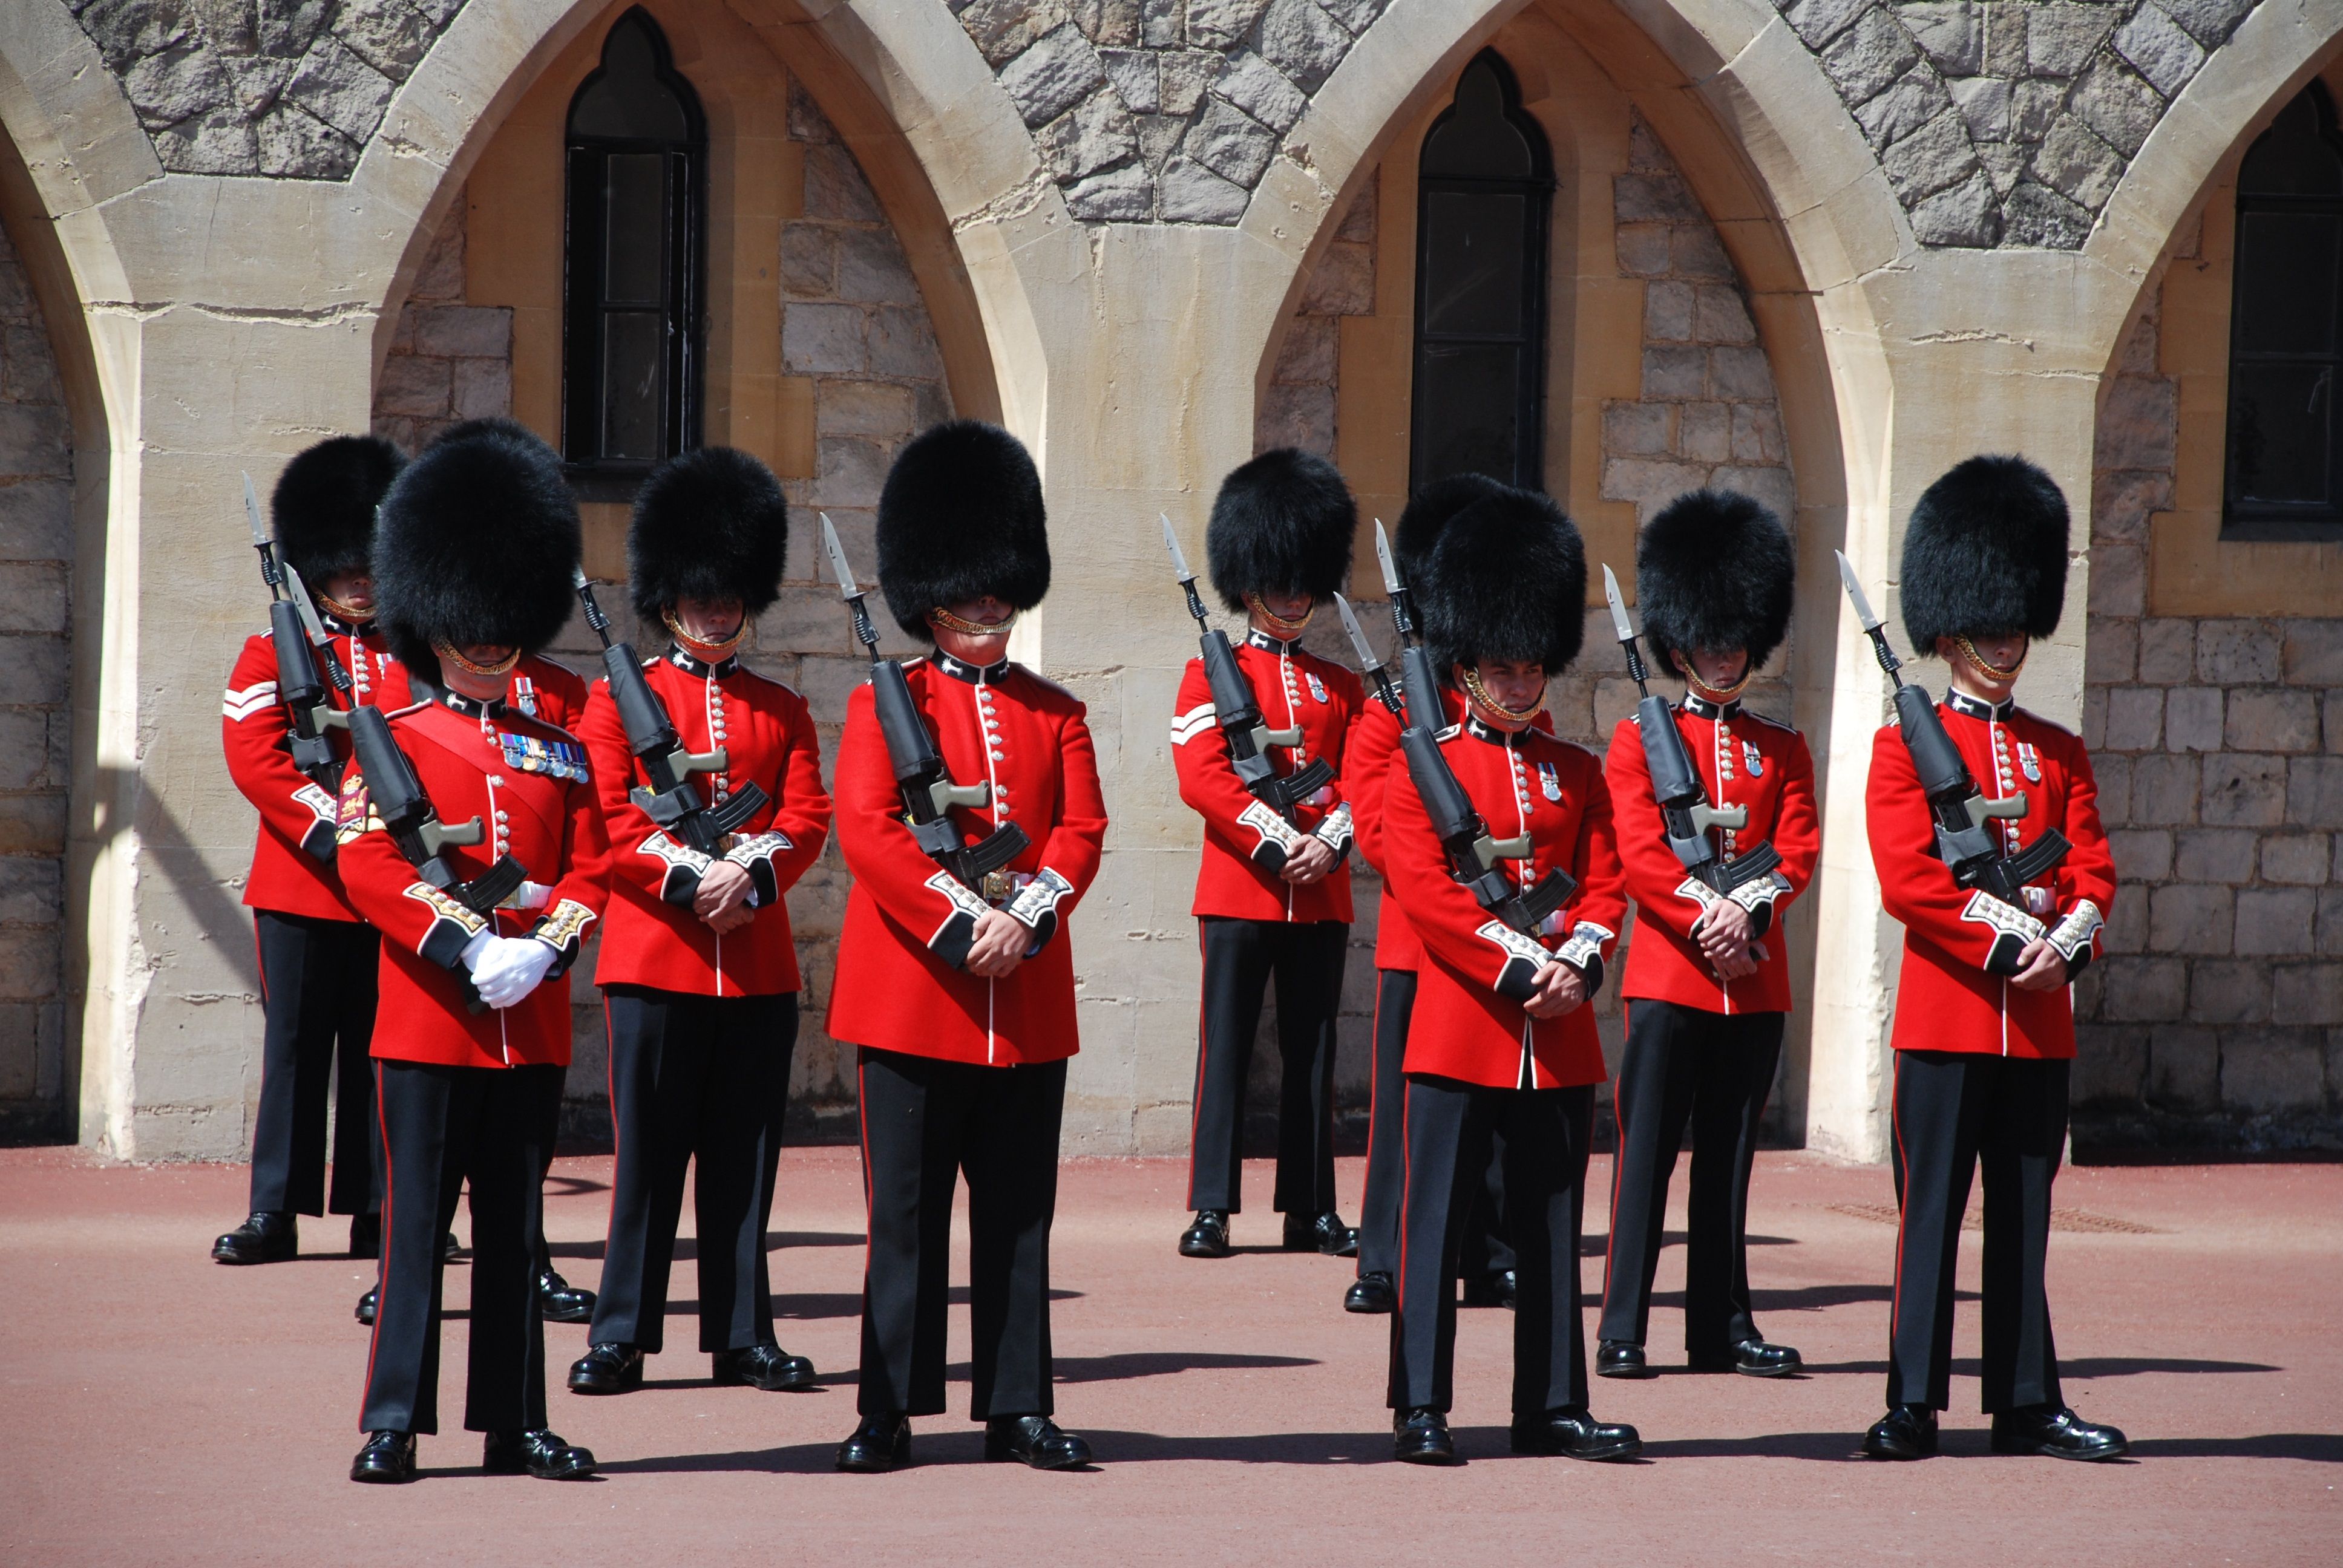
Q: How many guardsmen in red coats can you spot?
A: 10